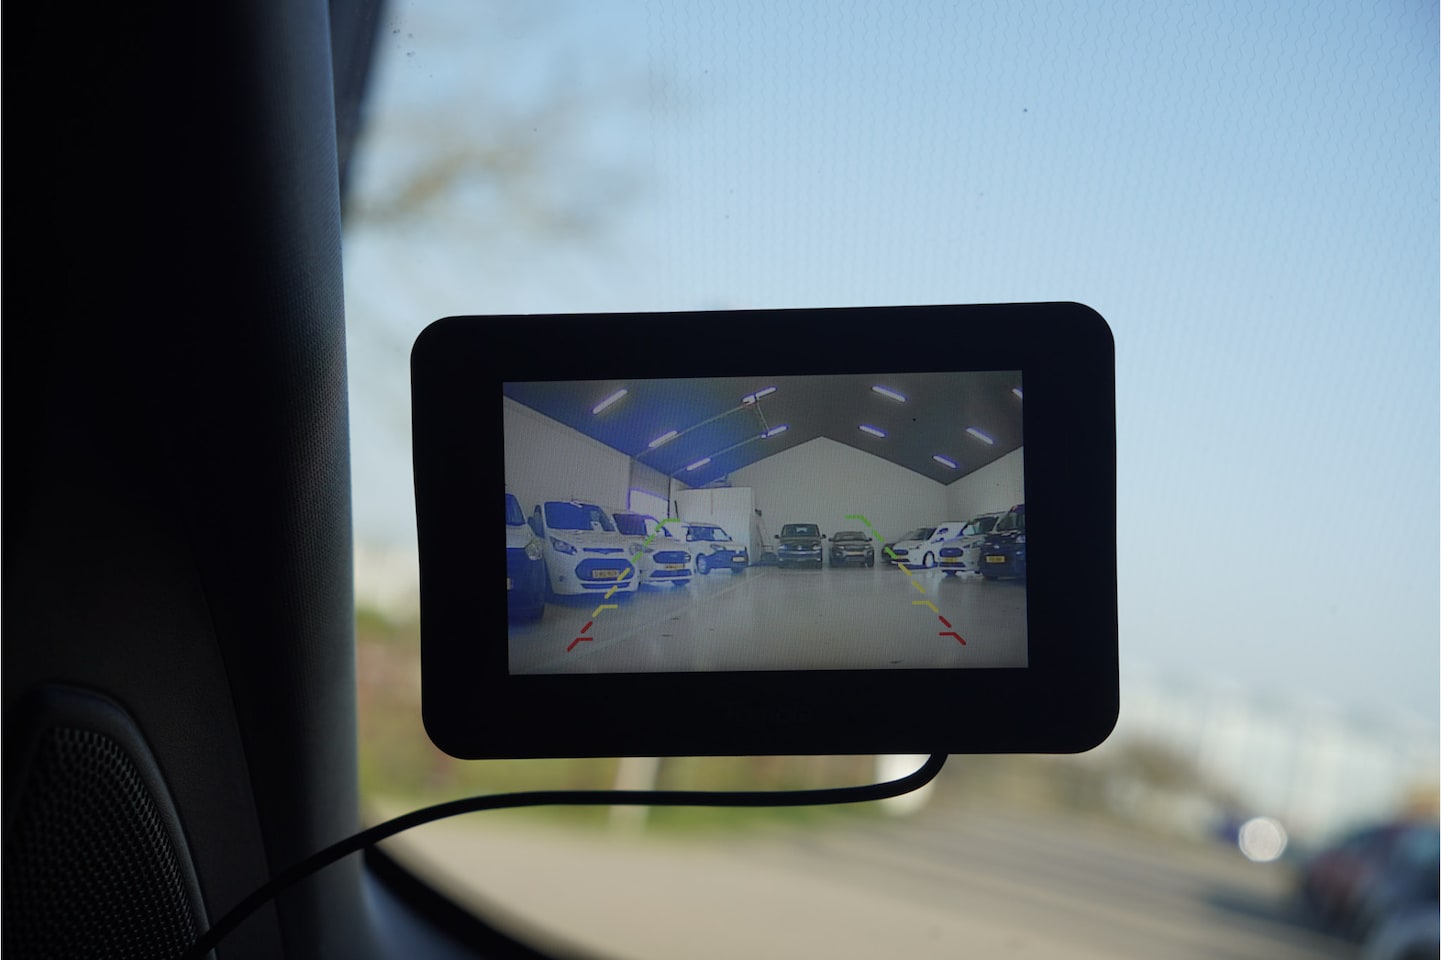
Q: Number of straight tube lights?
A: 10